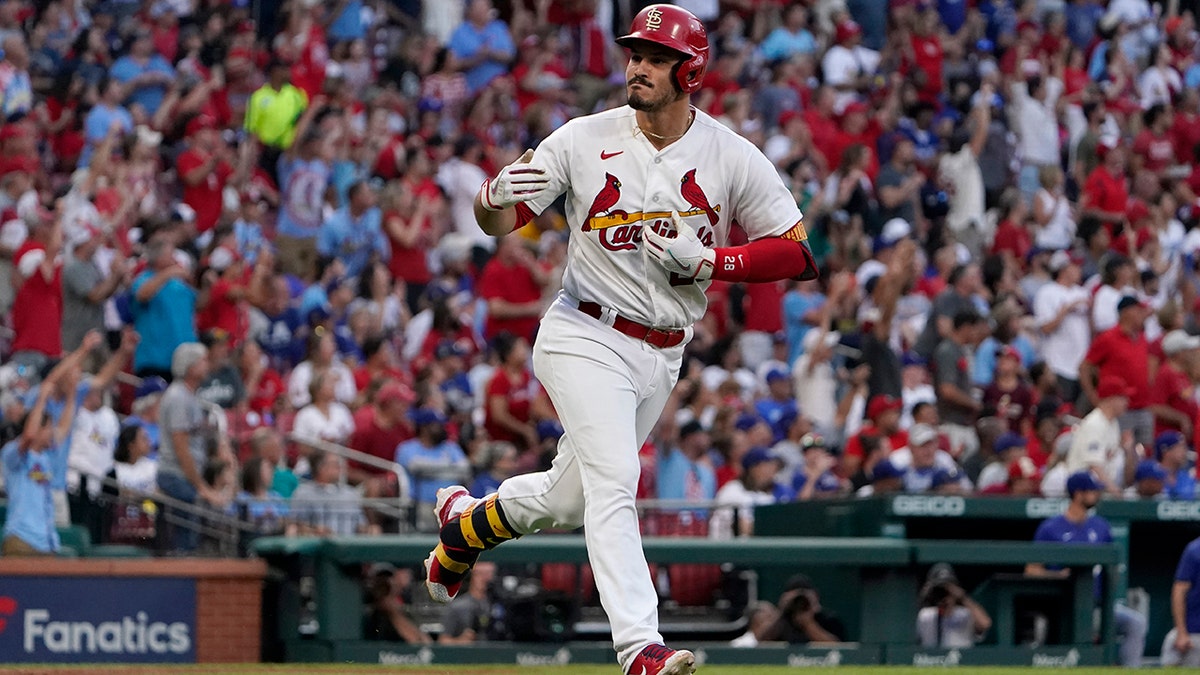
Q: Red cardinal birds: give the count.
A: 2